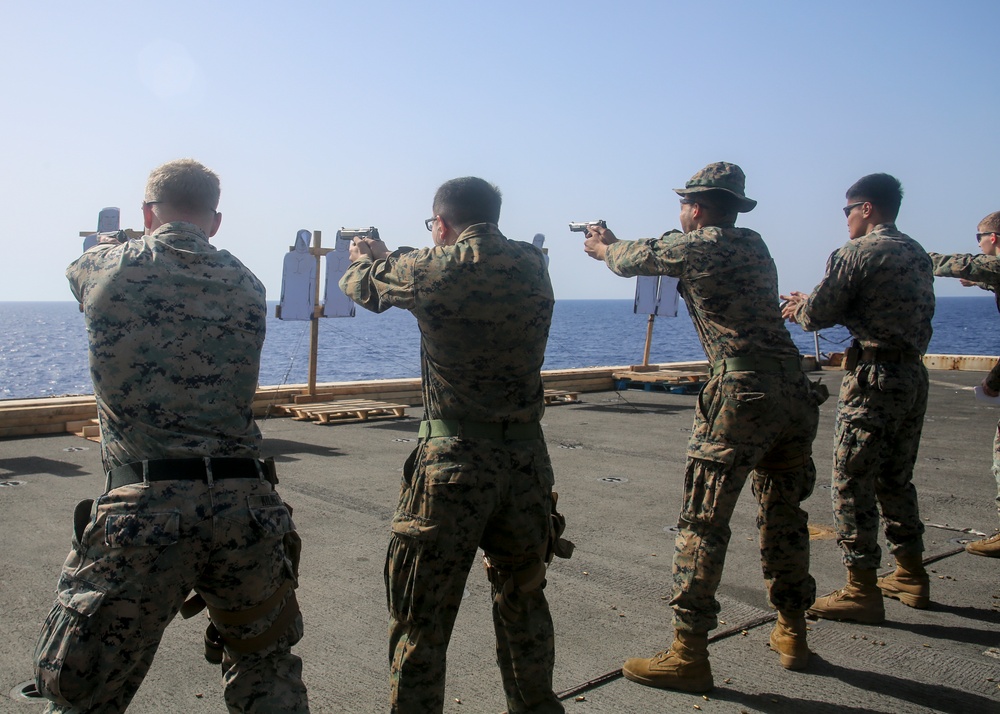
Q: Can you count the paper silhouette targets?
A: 6